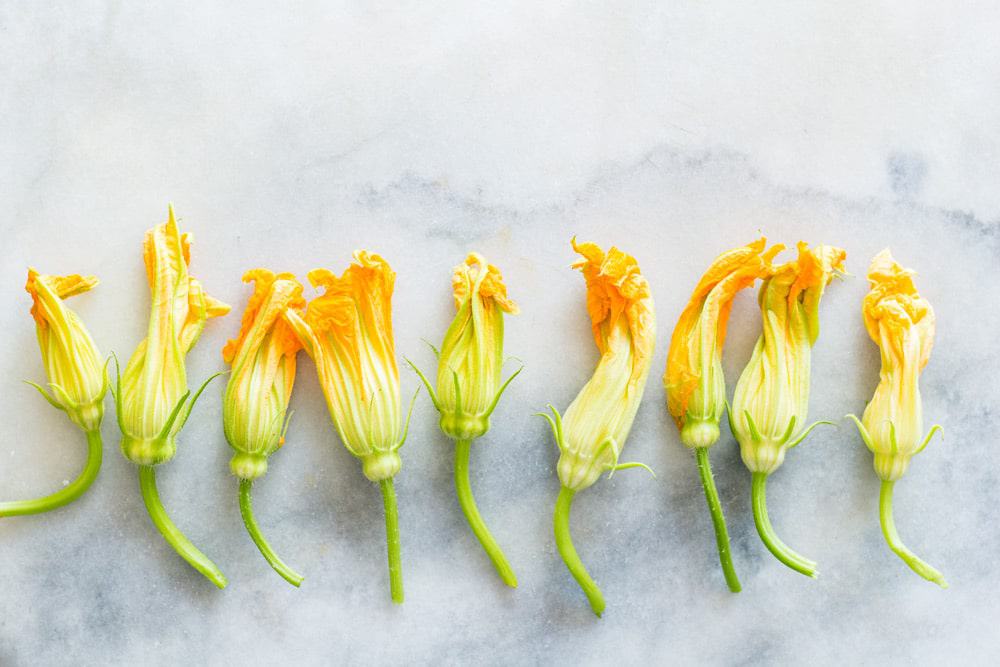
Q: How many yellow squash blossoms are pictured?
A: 9